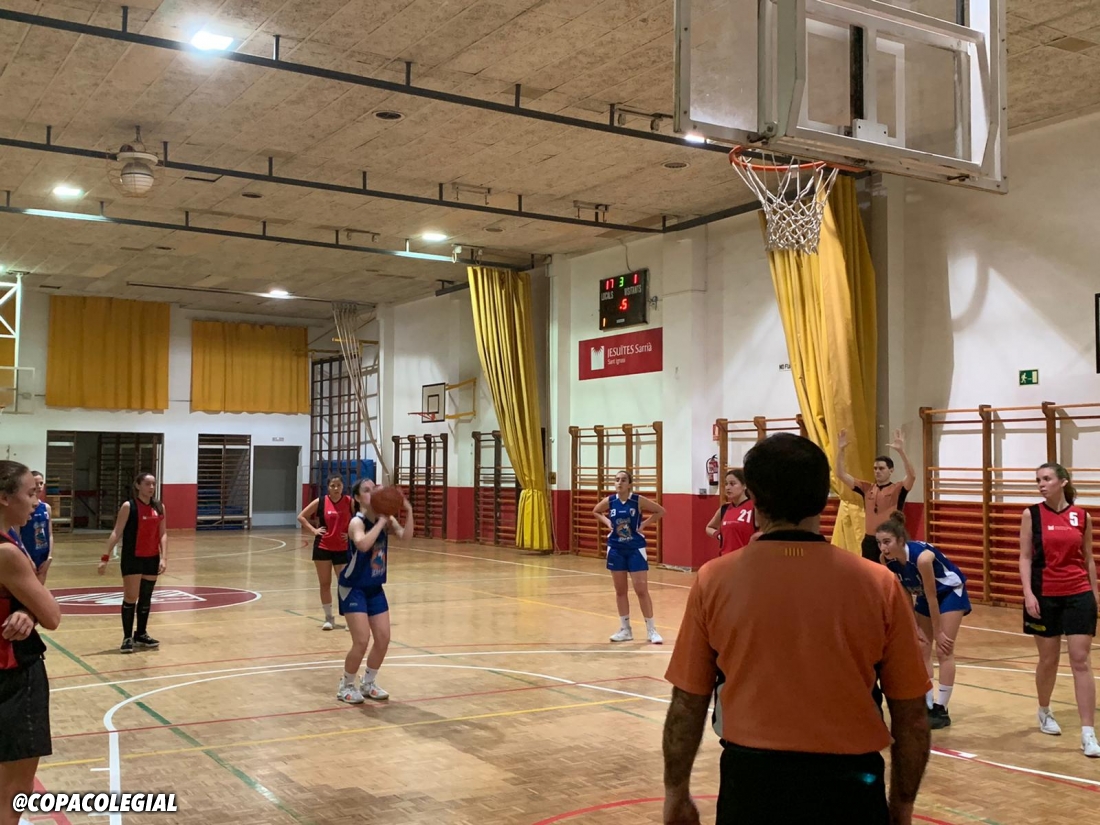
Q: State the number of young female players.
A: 9